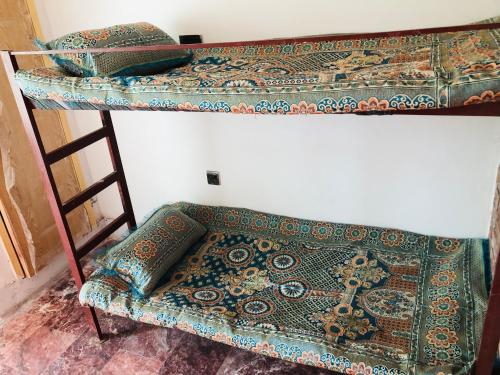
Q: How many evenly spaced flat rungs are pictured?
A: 3